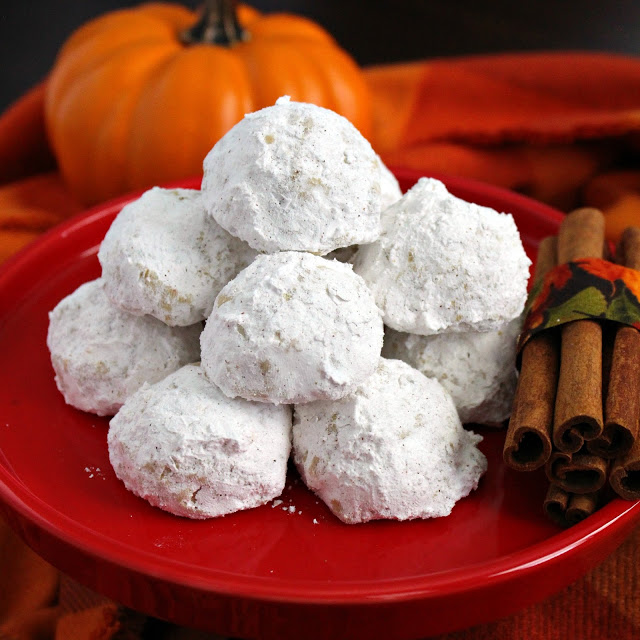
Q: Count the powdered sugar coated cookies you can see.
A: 9